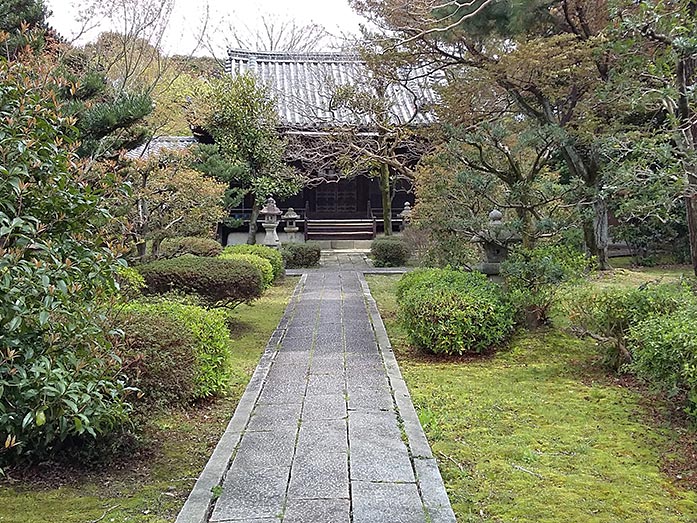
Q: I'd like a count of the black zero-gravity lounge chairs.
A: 0